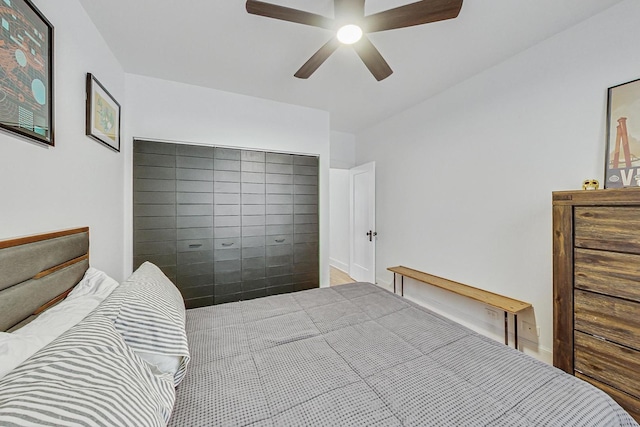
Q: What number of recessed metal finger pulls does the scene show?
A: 3